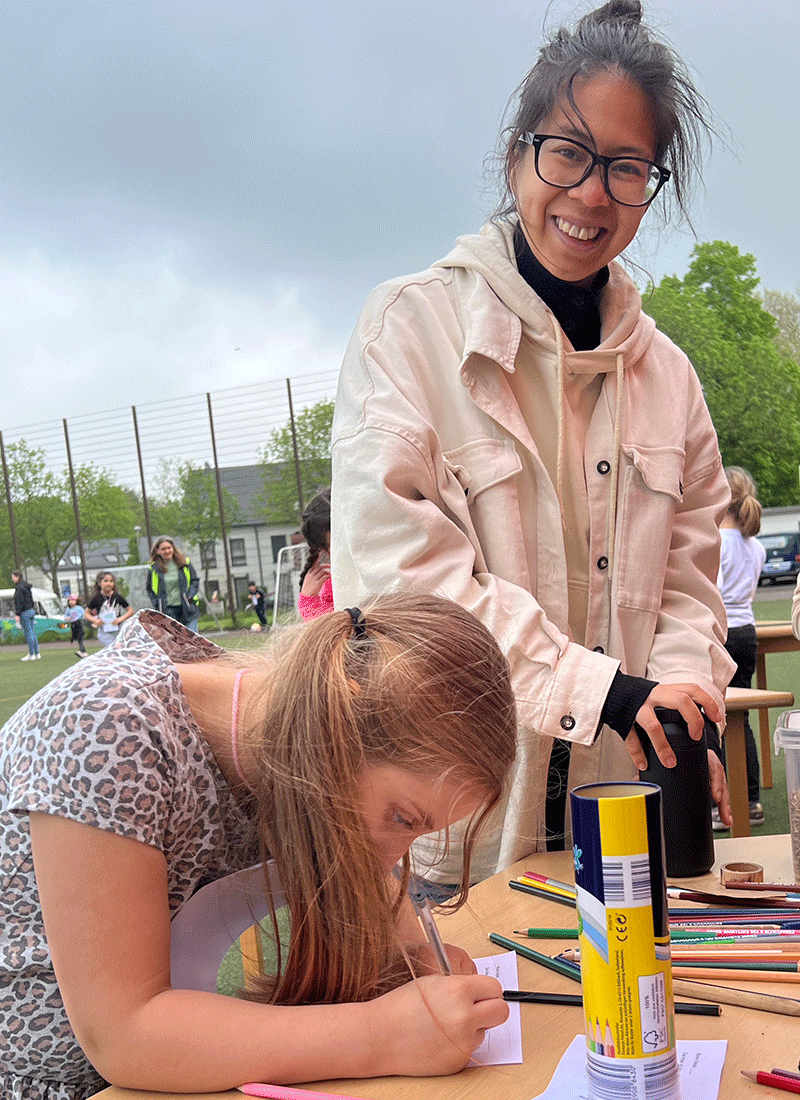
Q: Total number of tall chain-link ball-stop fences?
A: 1